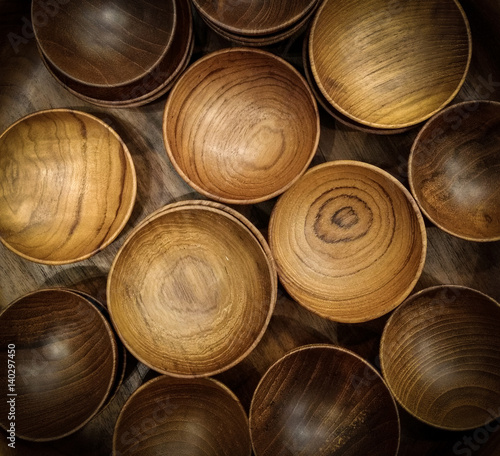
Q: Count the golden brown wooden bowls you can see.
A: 5